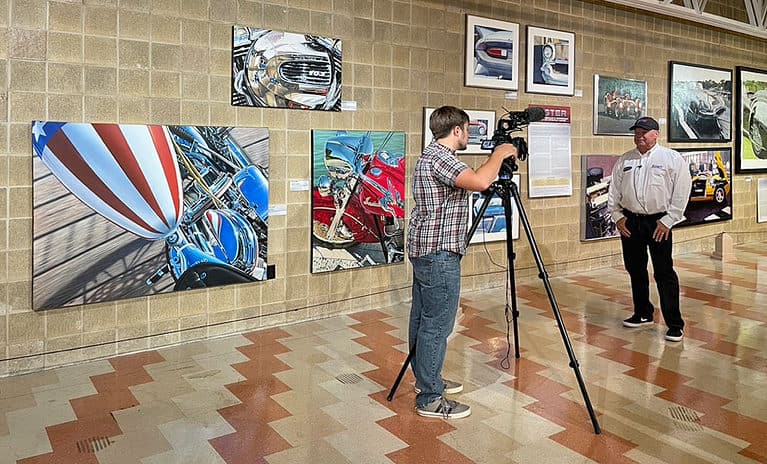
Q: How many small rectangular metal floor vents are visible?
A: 3